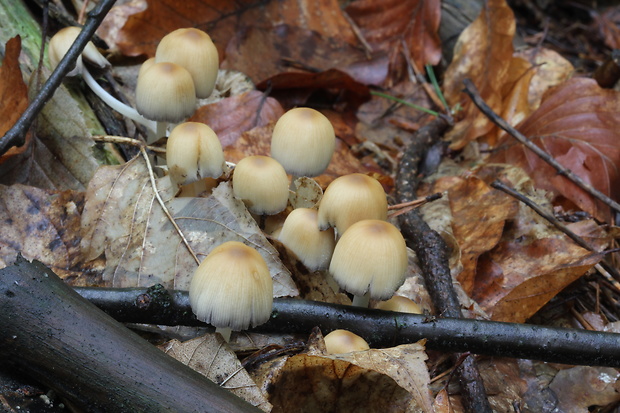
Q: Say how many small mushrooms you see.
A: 13